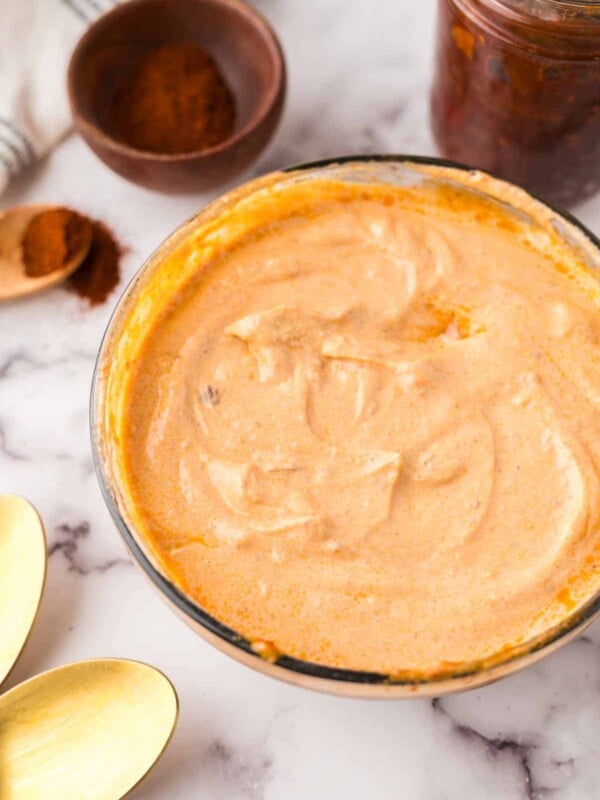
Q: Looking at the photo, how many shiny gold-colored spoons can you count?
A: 2